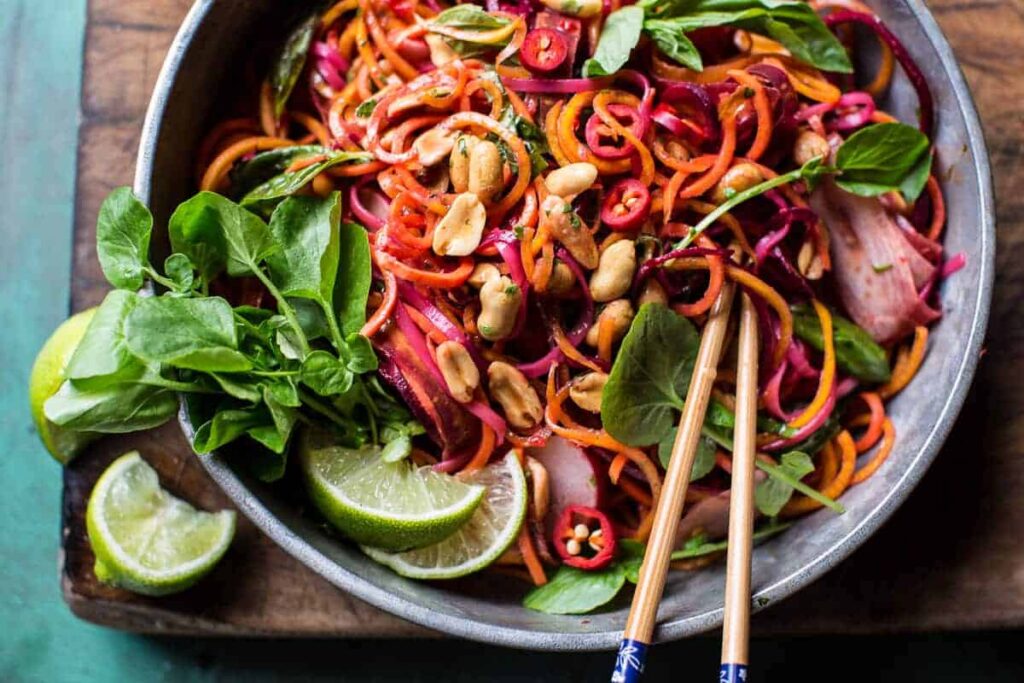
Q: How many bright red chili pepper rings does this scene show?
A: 4